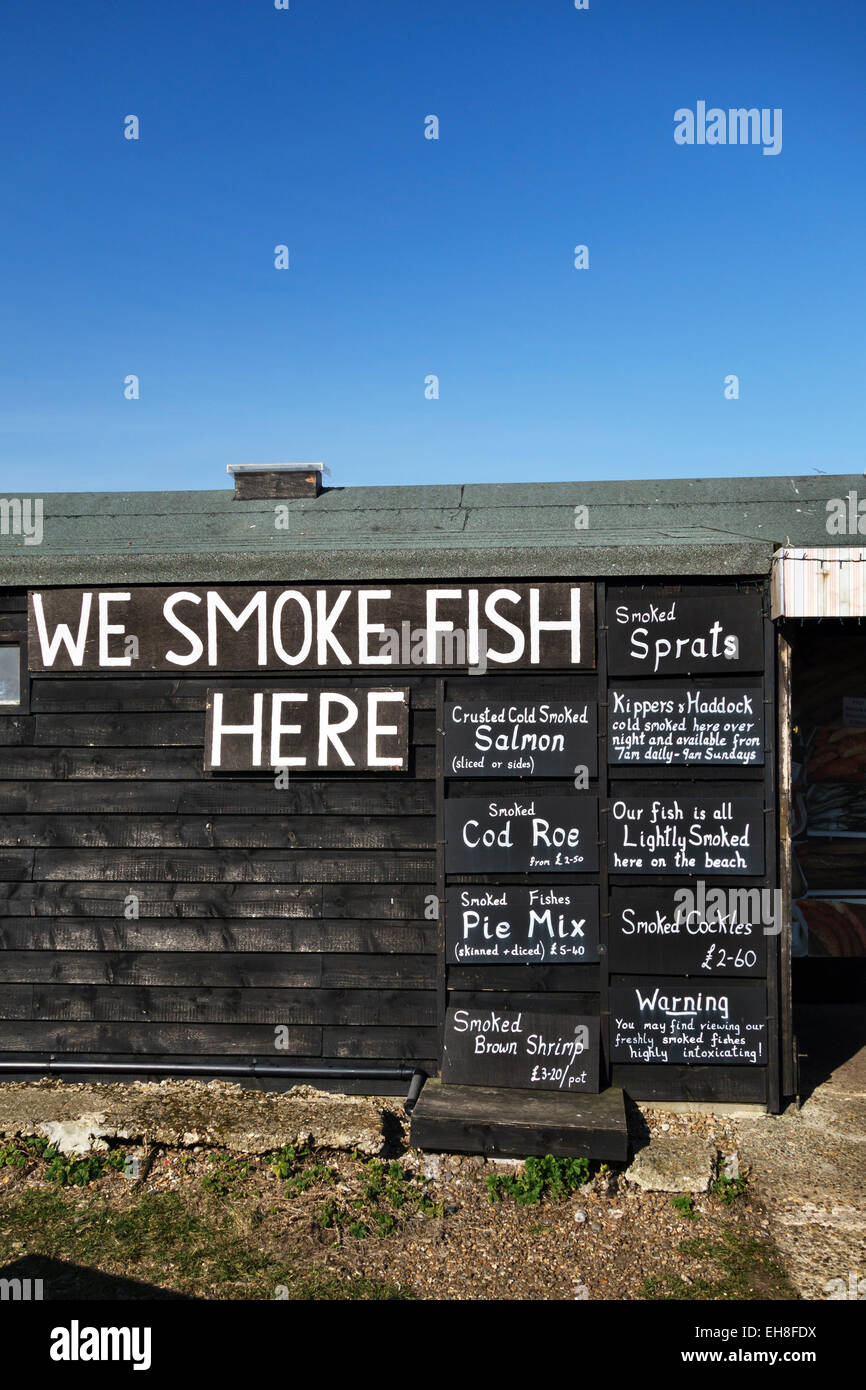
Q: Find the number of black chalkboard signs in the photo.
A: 9